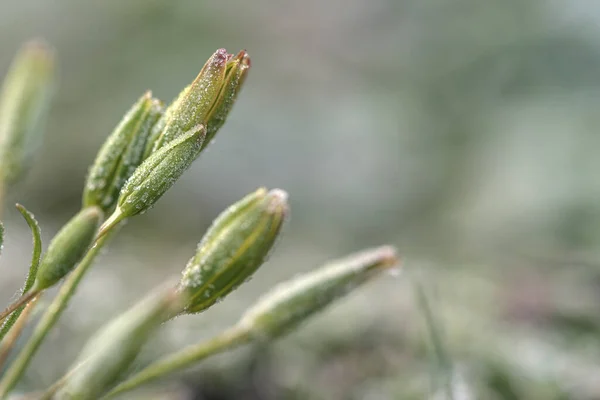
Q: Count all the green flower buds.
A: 8